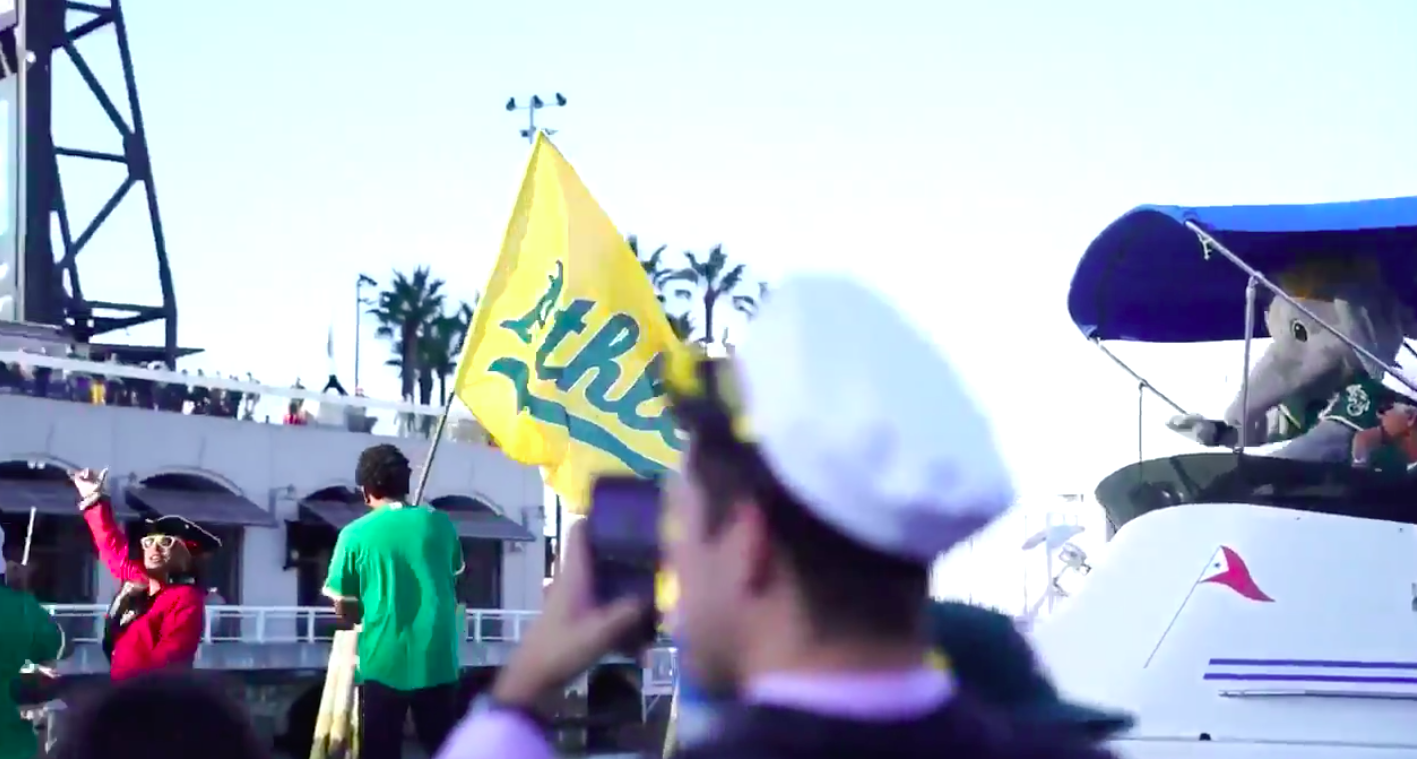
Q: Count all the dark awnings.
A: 4